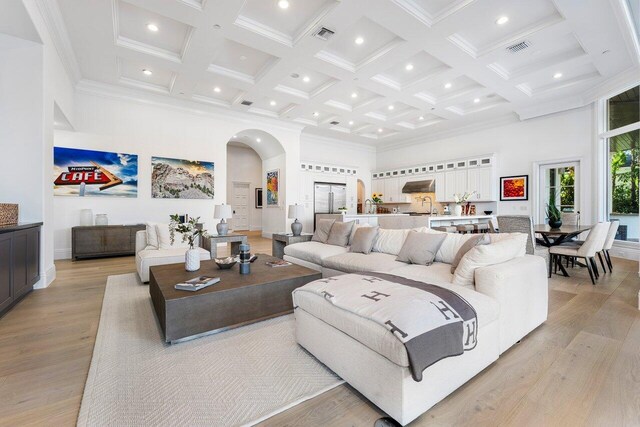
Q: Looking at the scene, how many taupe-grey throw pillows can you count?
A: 5